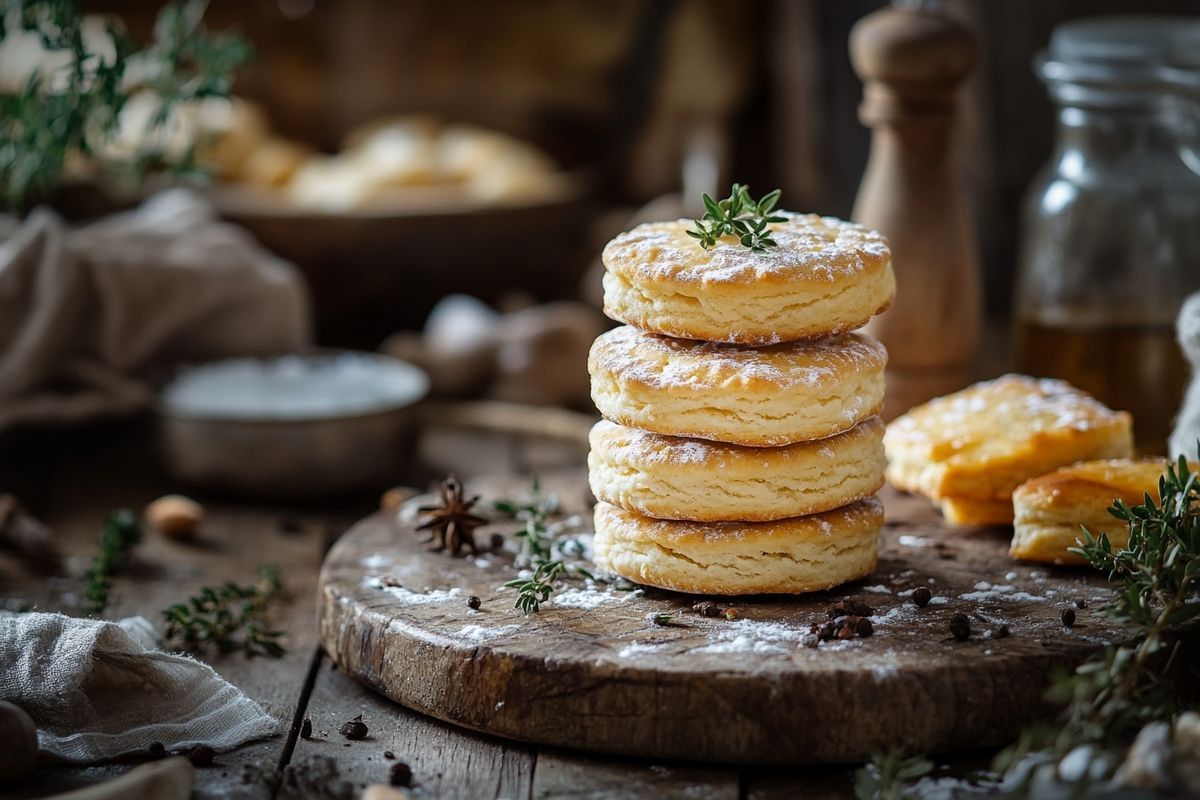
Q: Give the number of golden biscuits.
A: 6